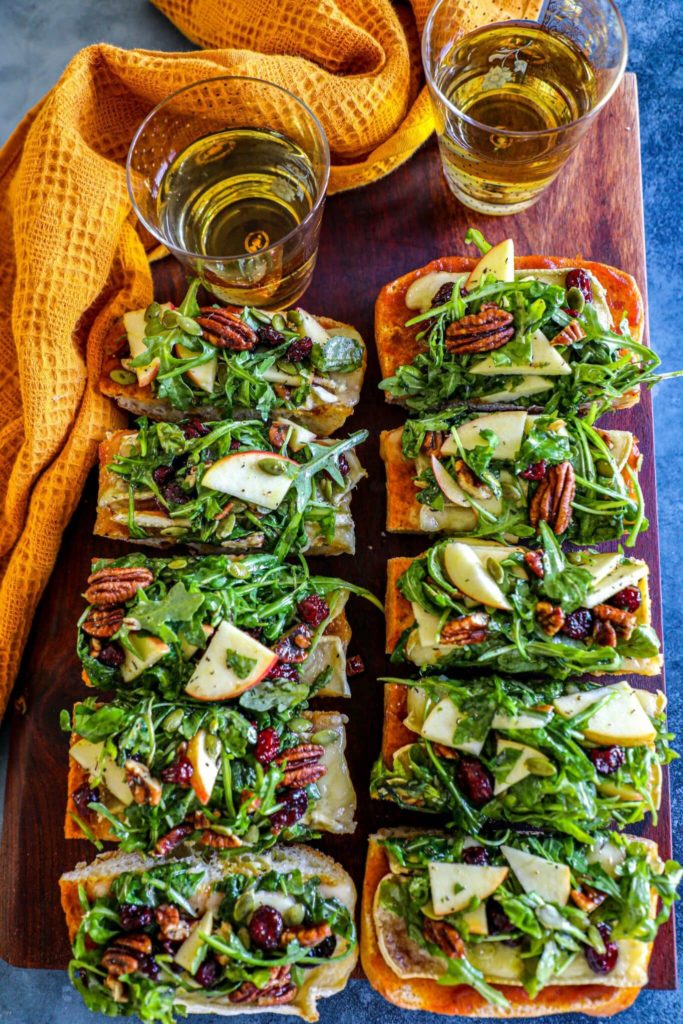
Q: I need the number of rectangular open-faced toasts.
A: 10